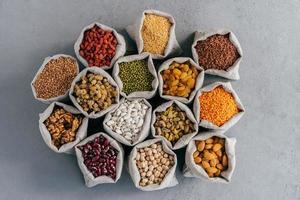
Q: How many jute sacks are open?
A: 14